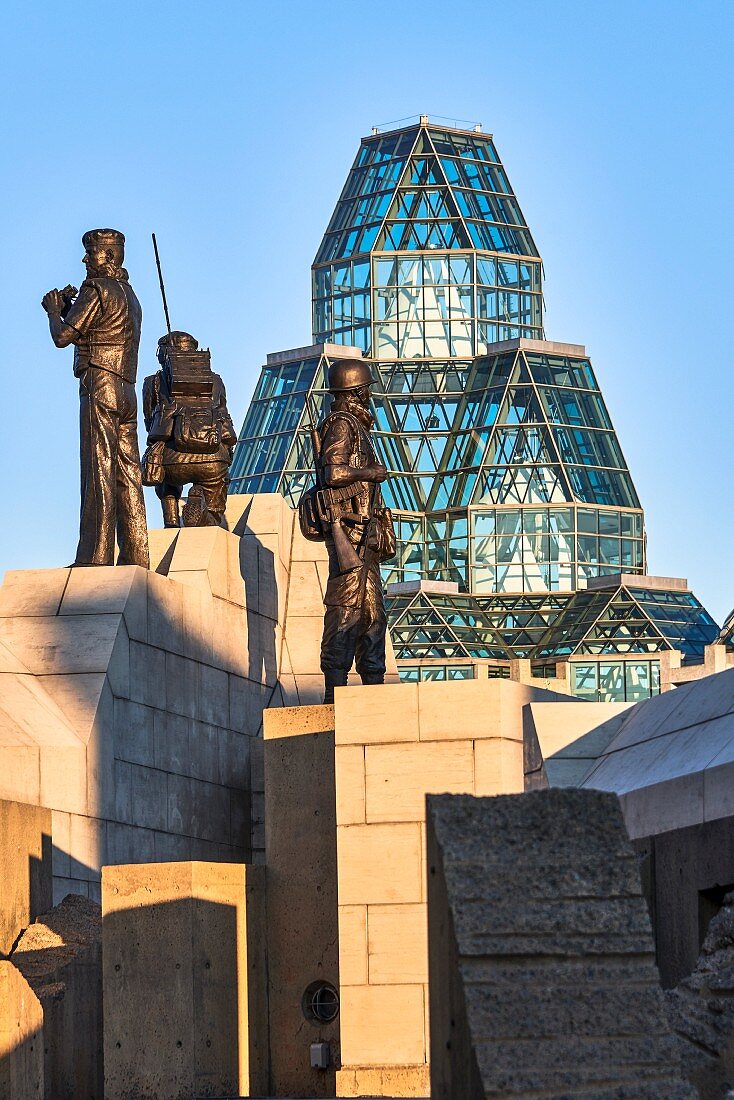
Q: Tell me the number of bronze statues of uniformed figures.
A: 3